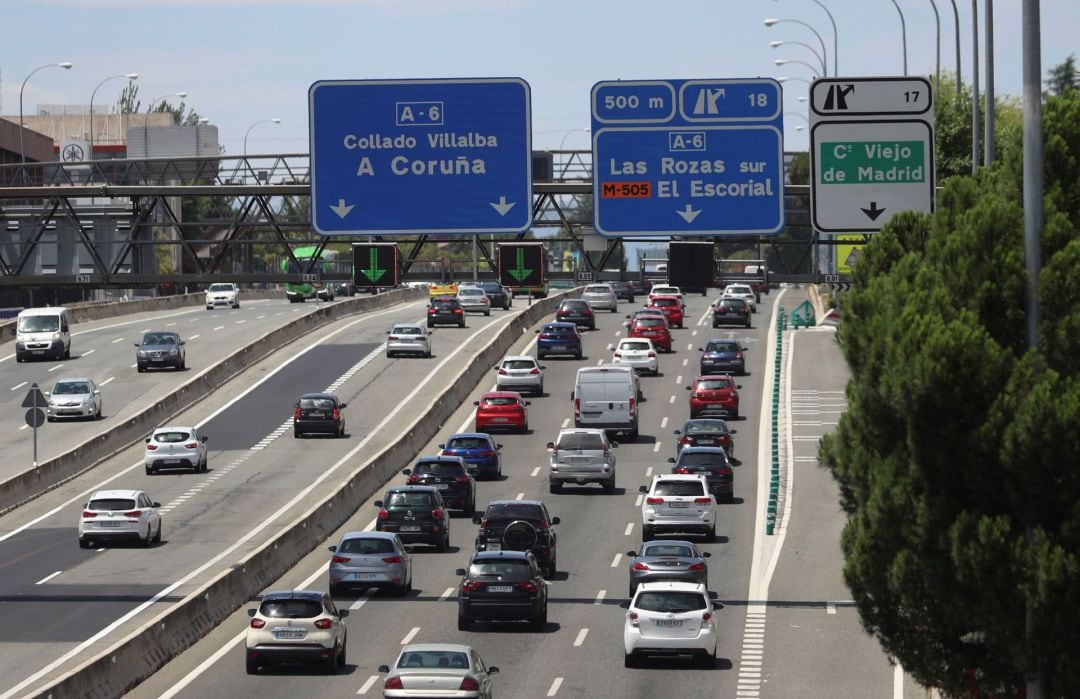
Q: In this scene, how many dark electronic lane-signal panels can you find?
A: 3